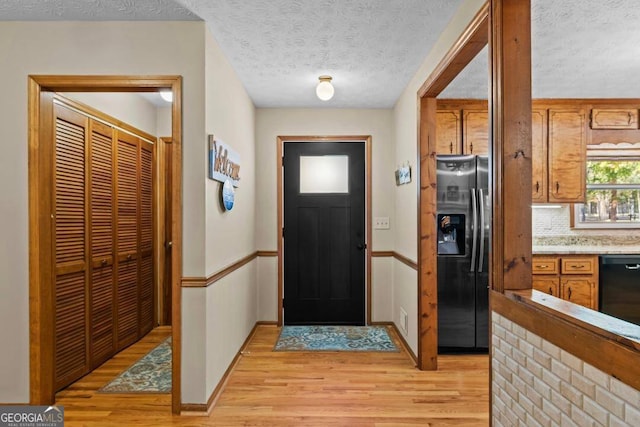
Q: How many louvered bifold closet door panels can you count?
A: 4